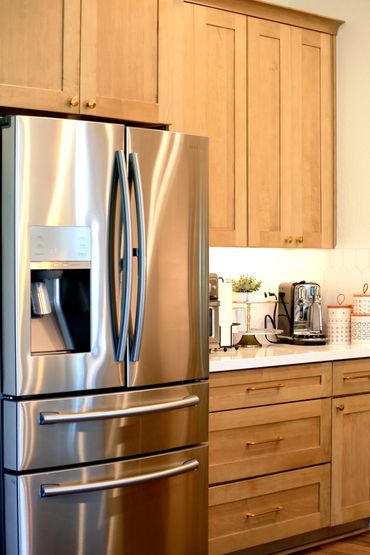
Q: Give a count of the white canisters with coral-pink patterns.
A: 3